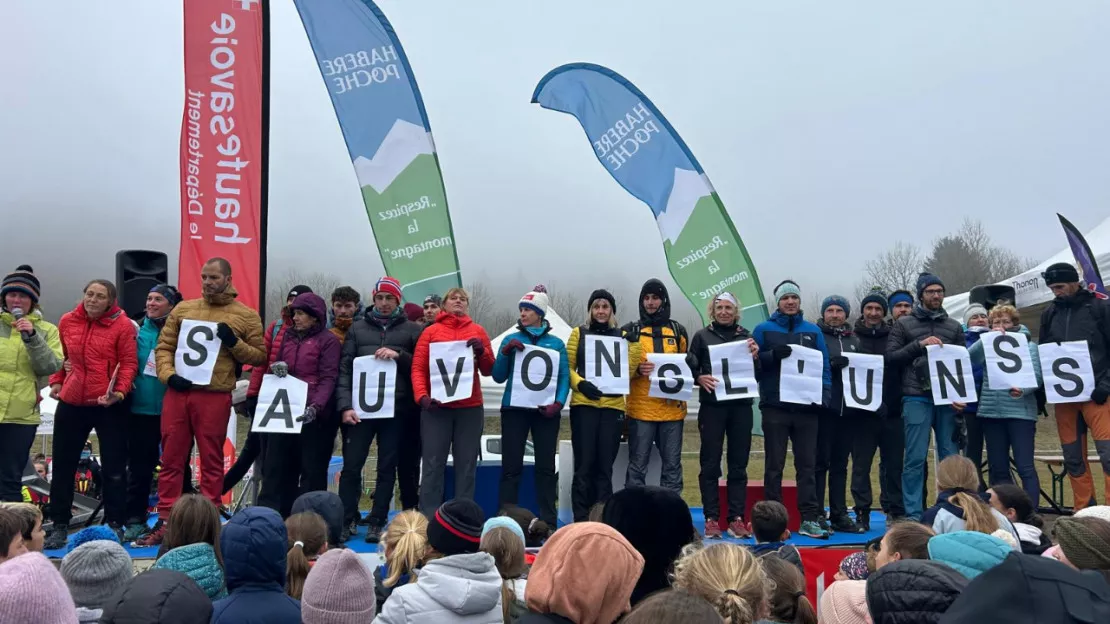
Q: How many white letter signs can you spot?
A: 13